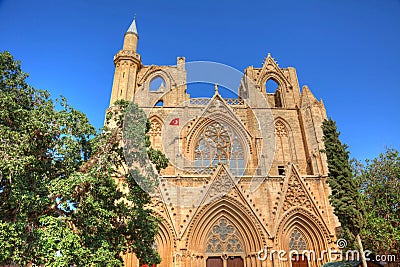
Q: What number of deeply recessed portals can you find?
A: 3